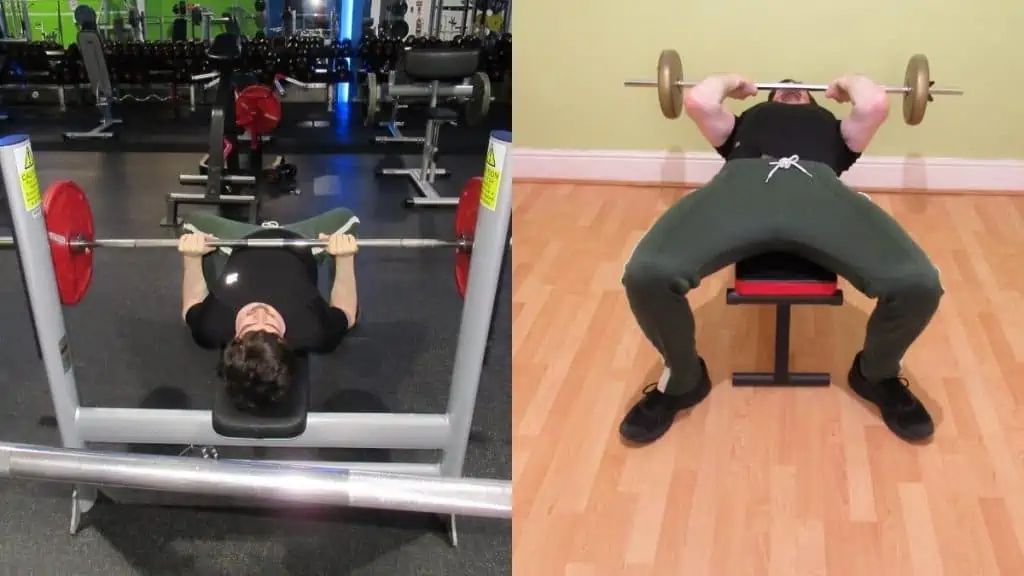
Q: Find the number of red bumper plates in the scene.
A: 3